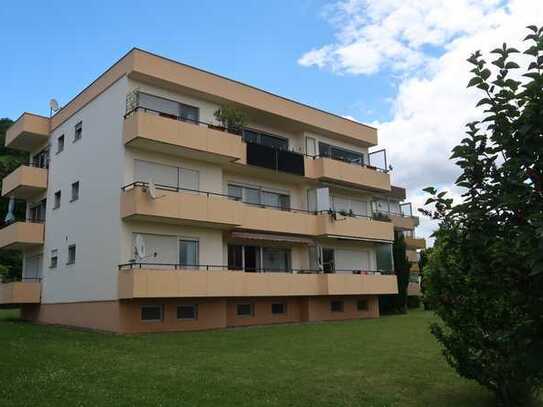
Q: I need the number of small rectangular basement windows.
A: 6